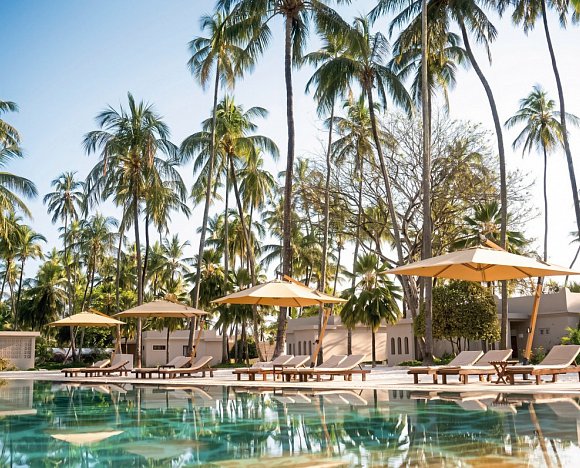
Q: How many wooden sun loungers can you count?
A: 11